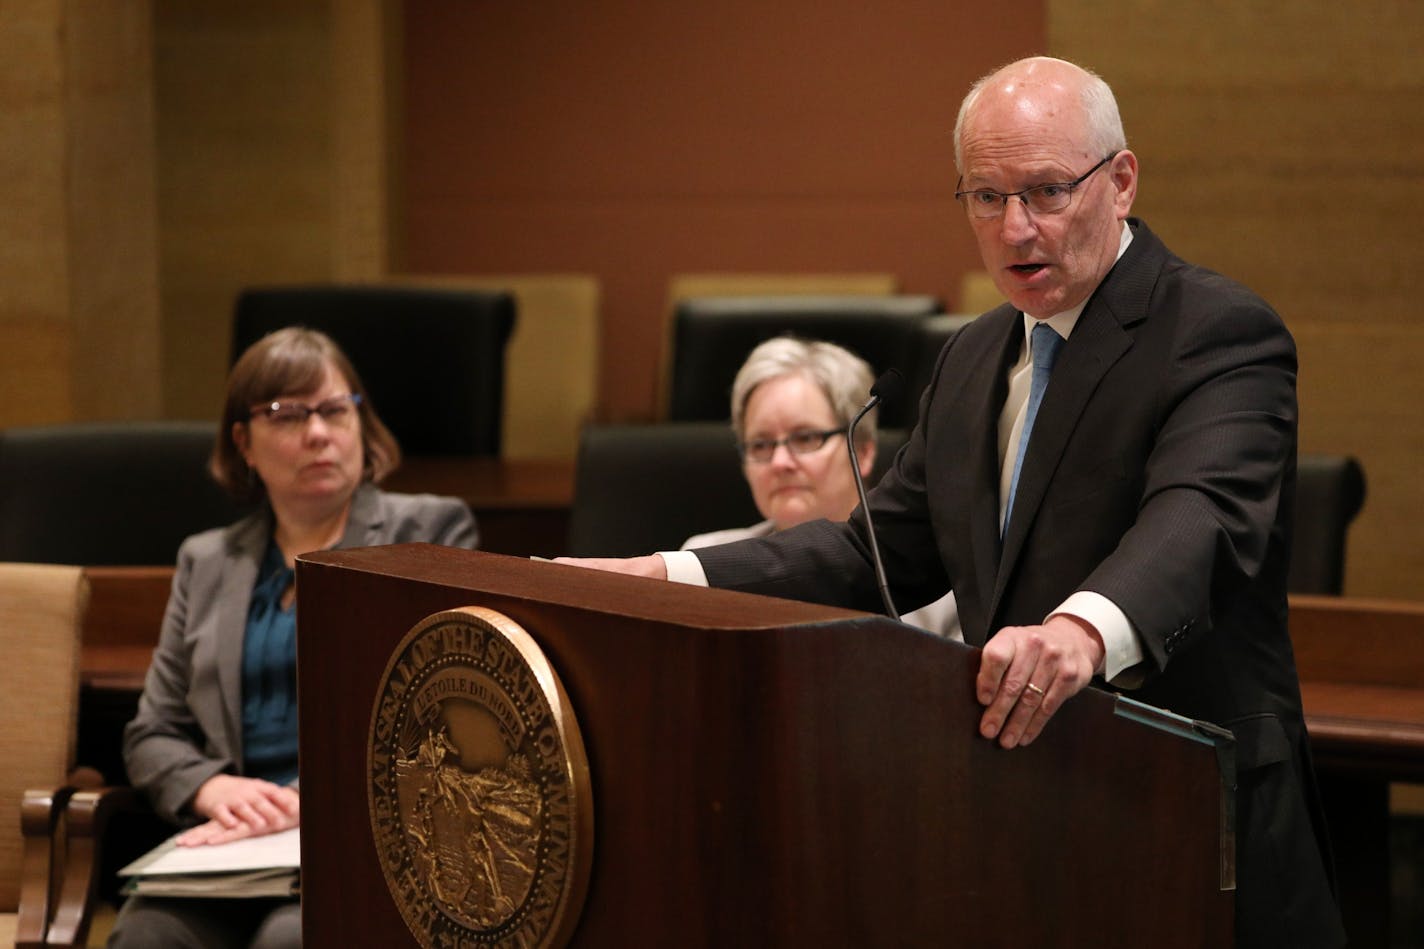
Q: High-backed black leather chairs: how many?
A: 6